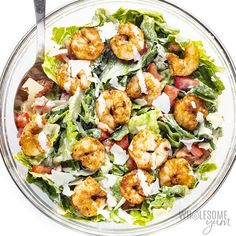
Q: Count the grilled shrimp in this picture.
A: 13